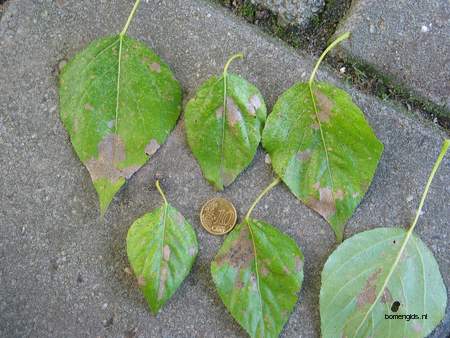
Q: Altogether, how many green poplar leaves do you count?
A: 6